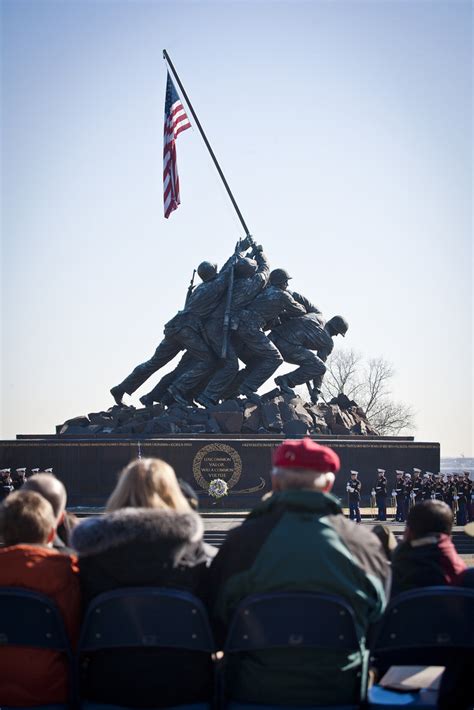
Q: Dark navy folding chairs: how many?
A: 4